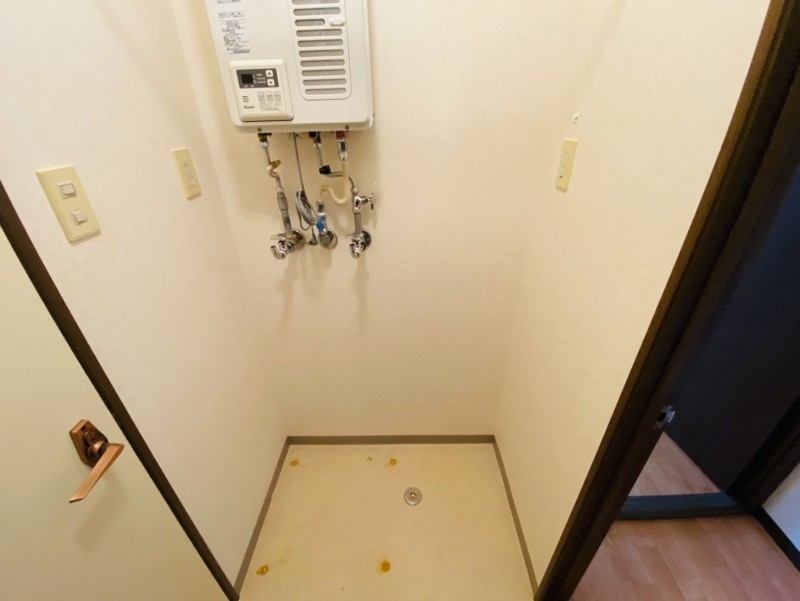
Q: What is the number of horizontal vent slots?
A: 10